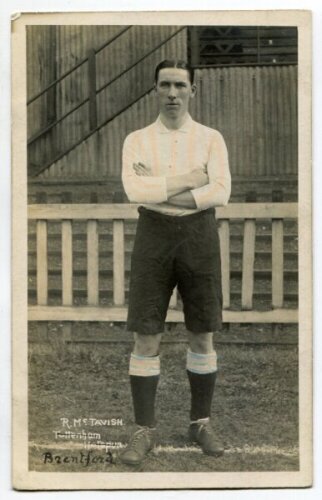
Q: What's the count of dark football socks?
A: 2